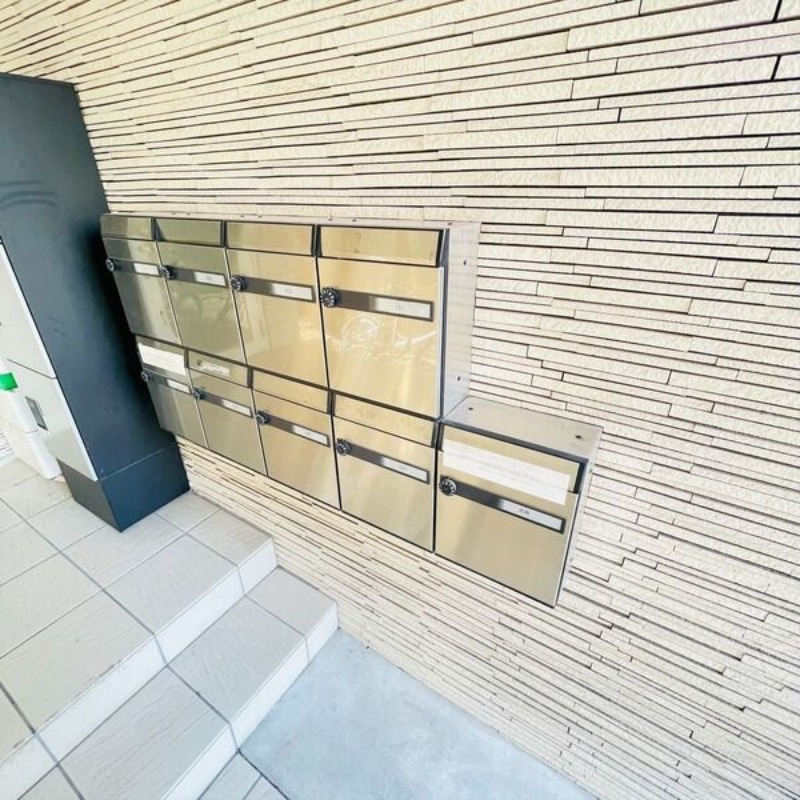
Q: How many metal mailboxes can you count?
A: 9